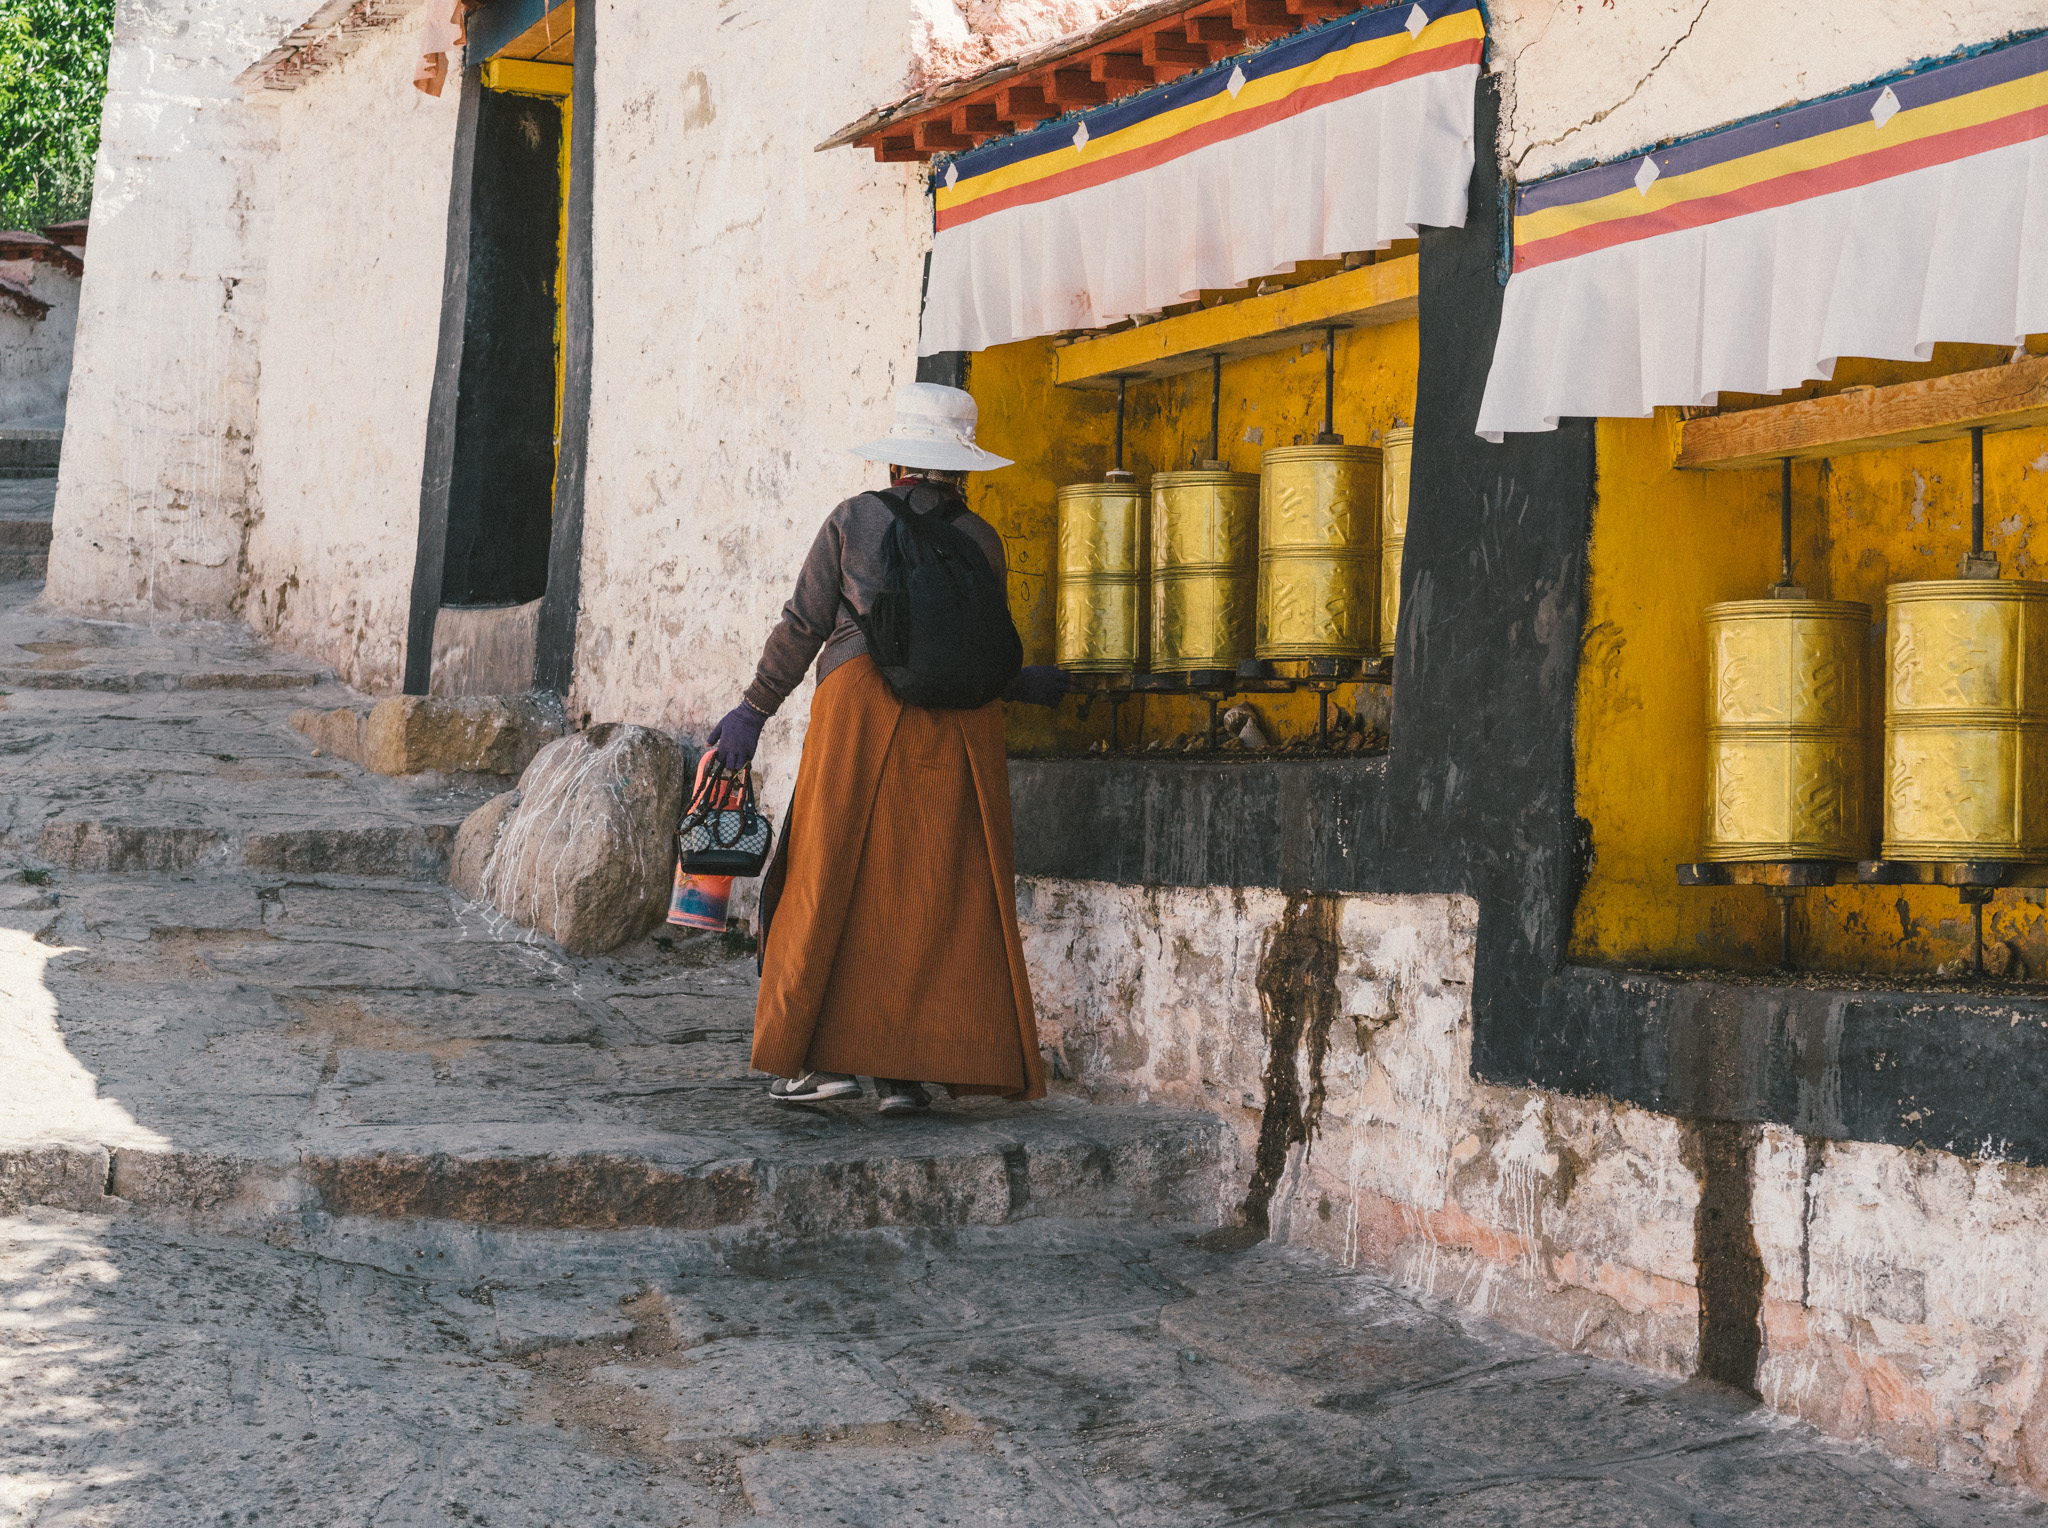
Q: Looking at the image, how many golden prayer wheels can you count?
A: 6